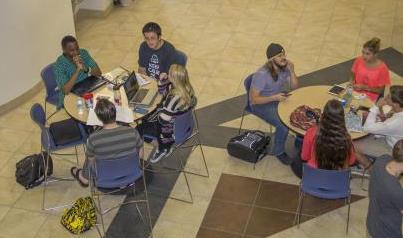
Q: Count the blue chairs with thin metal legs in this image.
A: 7